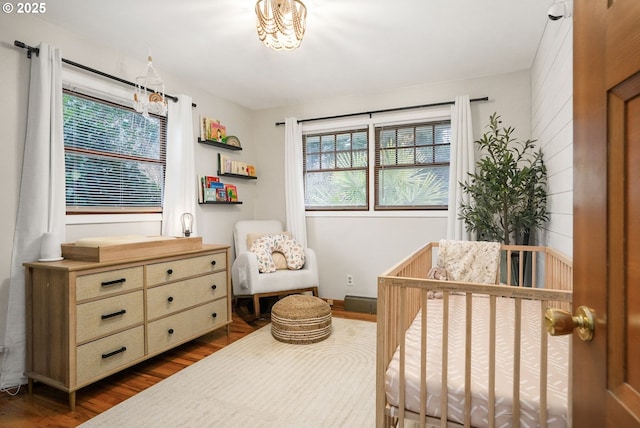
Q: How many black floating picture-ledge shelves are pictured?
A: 3